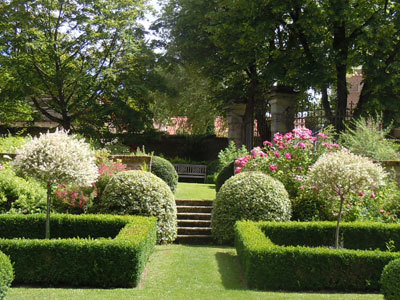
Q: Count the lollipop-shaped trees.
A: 2